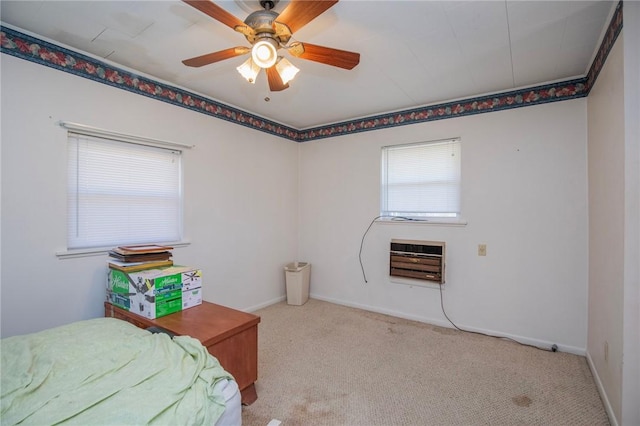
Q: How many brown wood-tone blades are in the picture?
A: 5